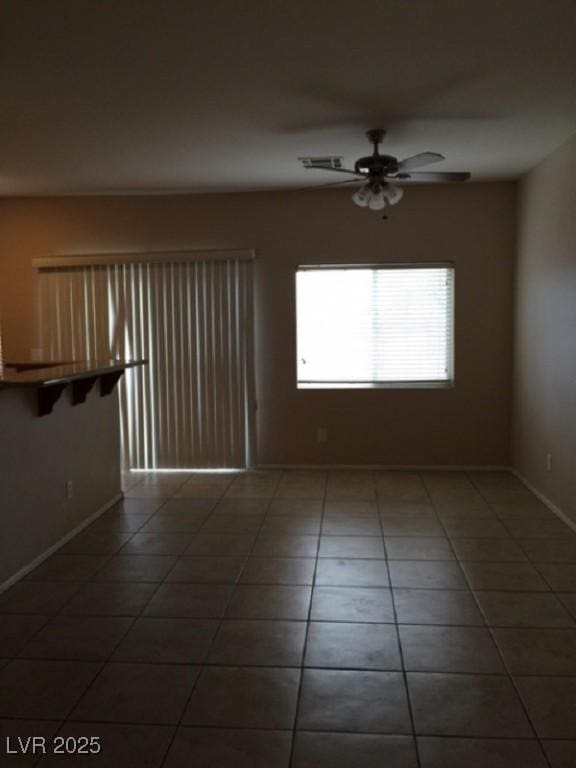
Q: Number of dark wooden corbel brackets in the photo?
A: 3